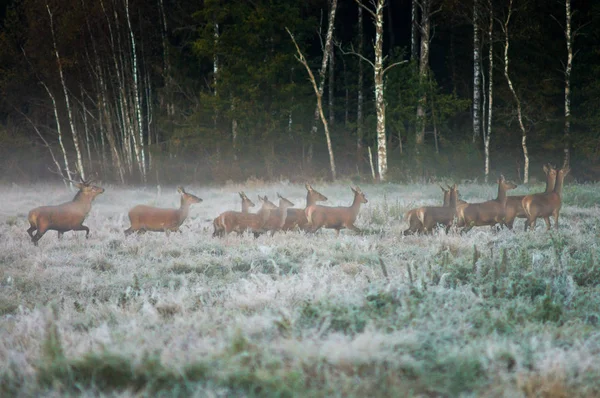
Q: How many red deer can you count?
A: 12